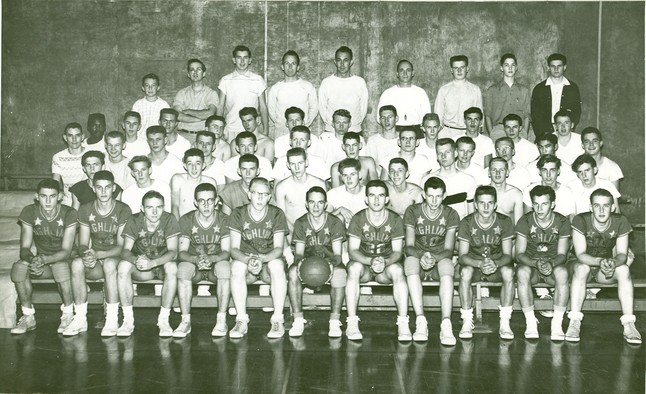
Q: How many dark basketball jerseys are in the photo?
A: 11